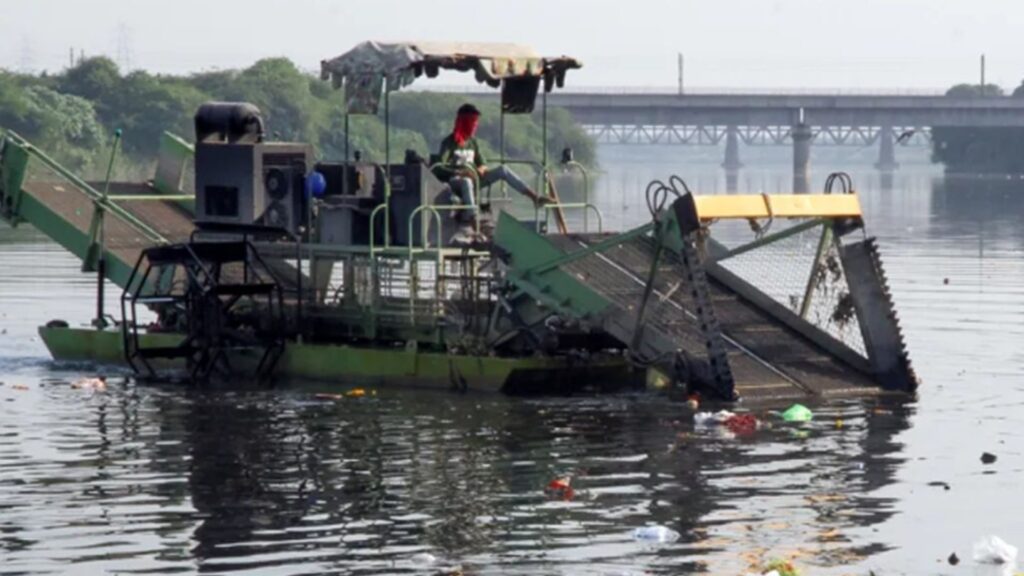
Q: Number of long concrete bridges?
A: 1